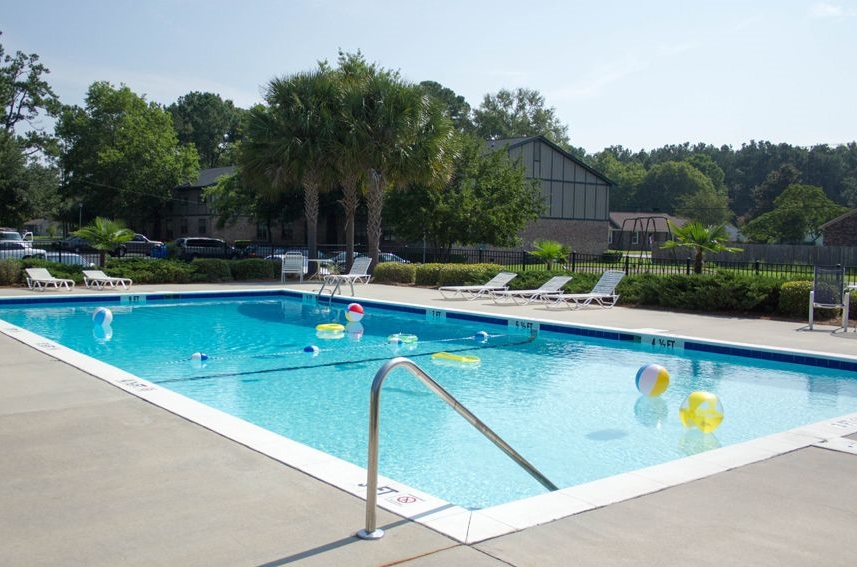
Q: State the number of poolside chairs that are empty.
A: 8